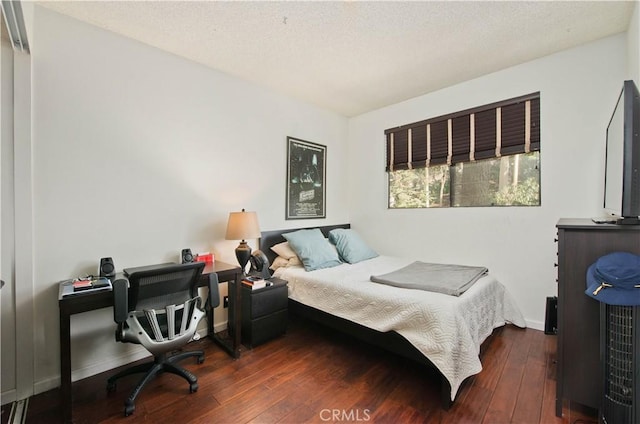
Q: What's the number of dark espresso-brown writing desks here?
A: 1